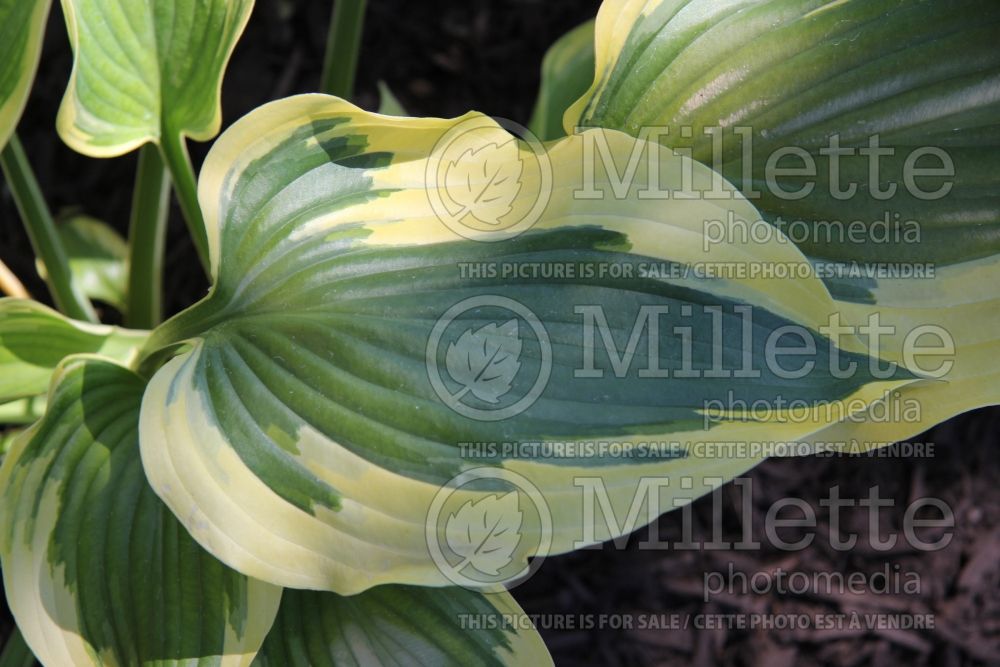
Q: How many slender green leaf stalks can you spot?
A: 4